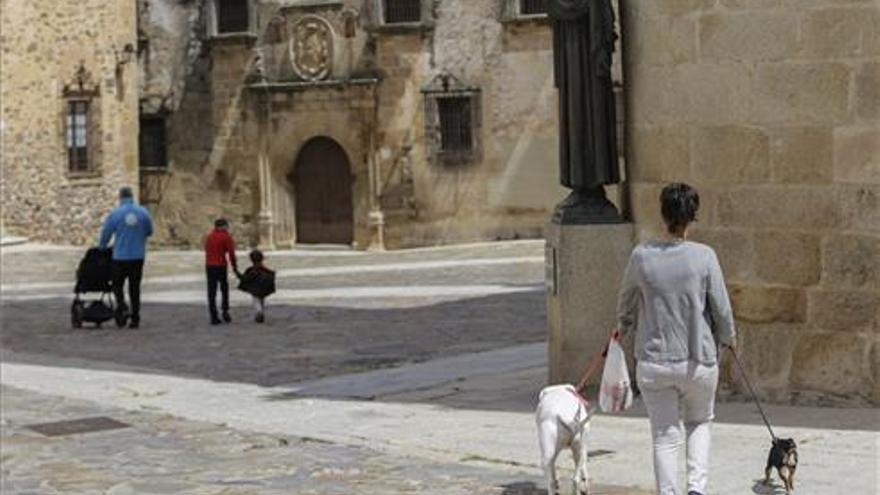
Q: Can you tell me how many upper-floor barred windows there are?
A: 3